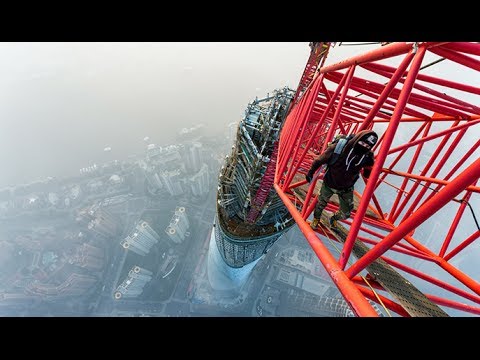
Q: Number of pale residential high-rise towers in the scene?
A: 3